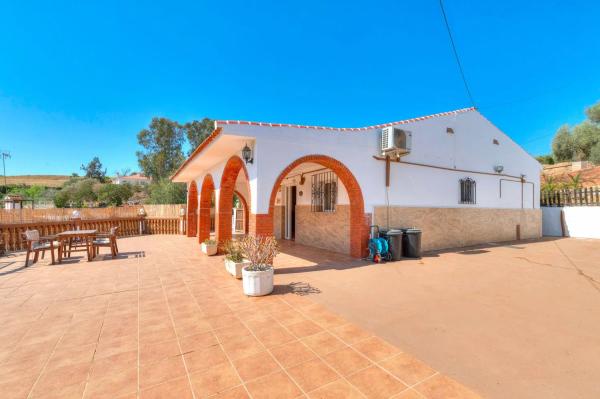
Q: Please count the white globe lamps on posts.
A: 3